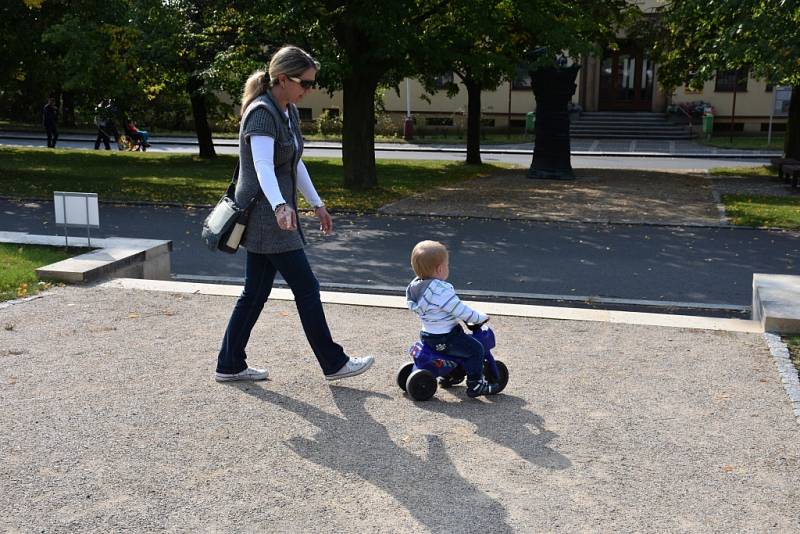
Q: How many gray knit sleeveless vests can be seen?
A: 1